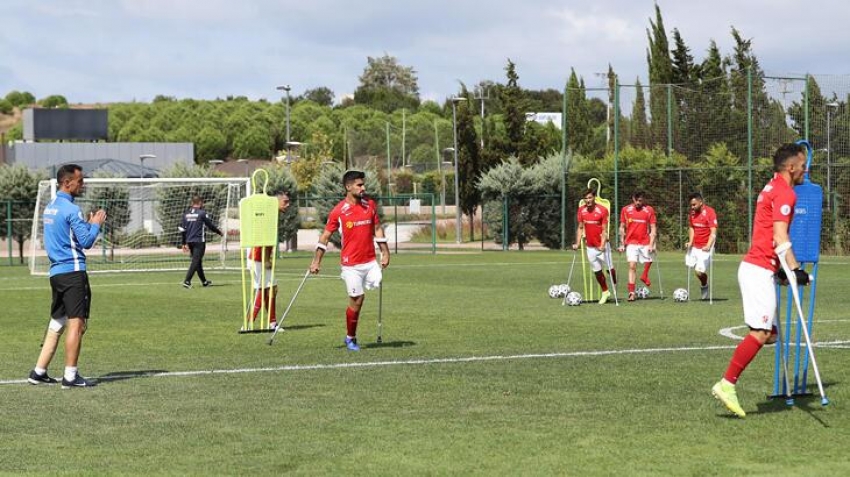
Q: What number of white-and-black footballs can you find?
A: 5